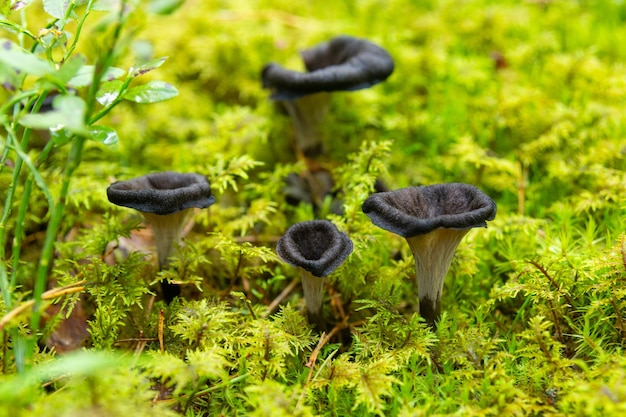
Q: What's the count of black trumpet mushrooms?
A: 4